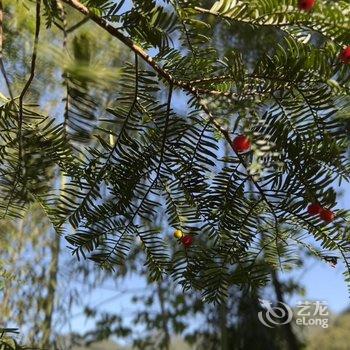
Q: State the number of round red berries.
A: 6